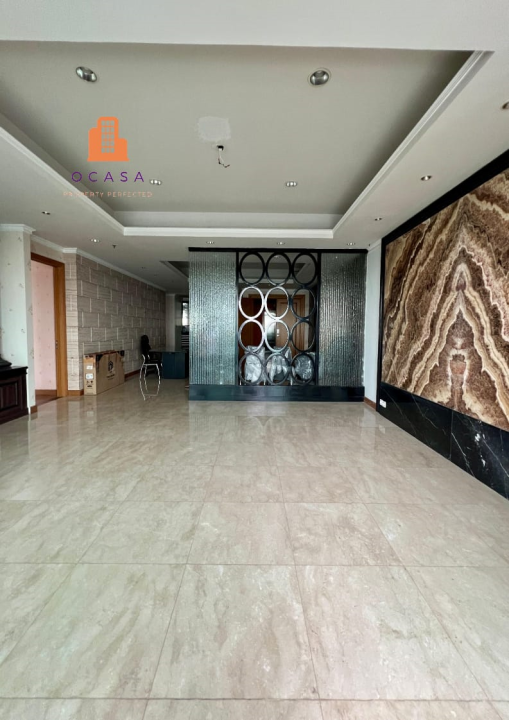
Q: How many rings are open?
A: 12